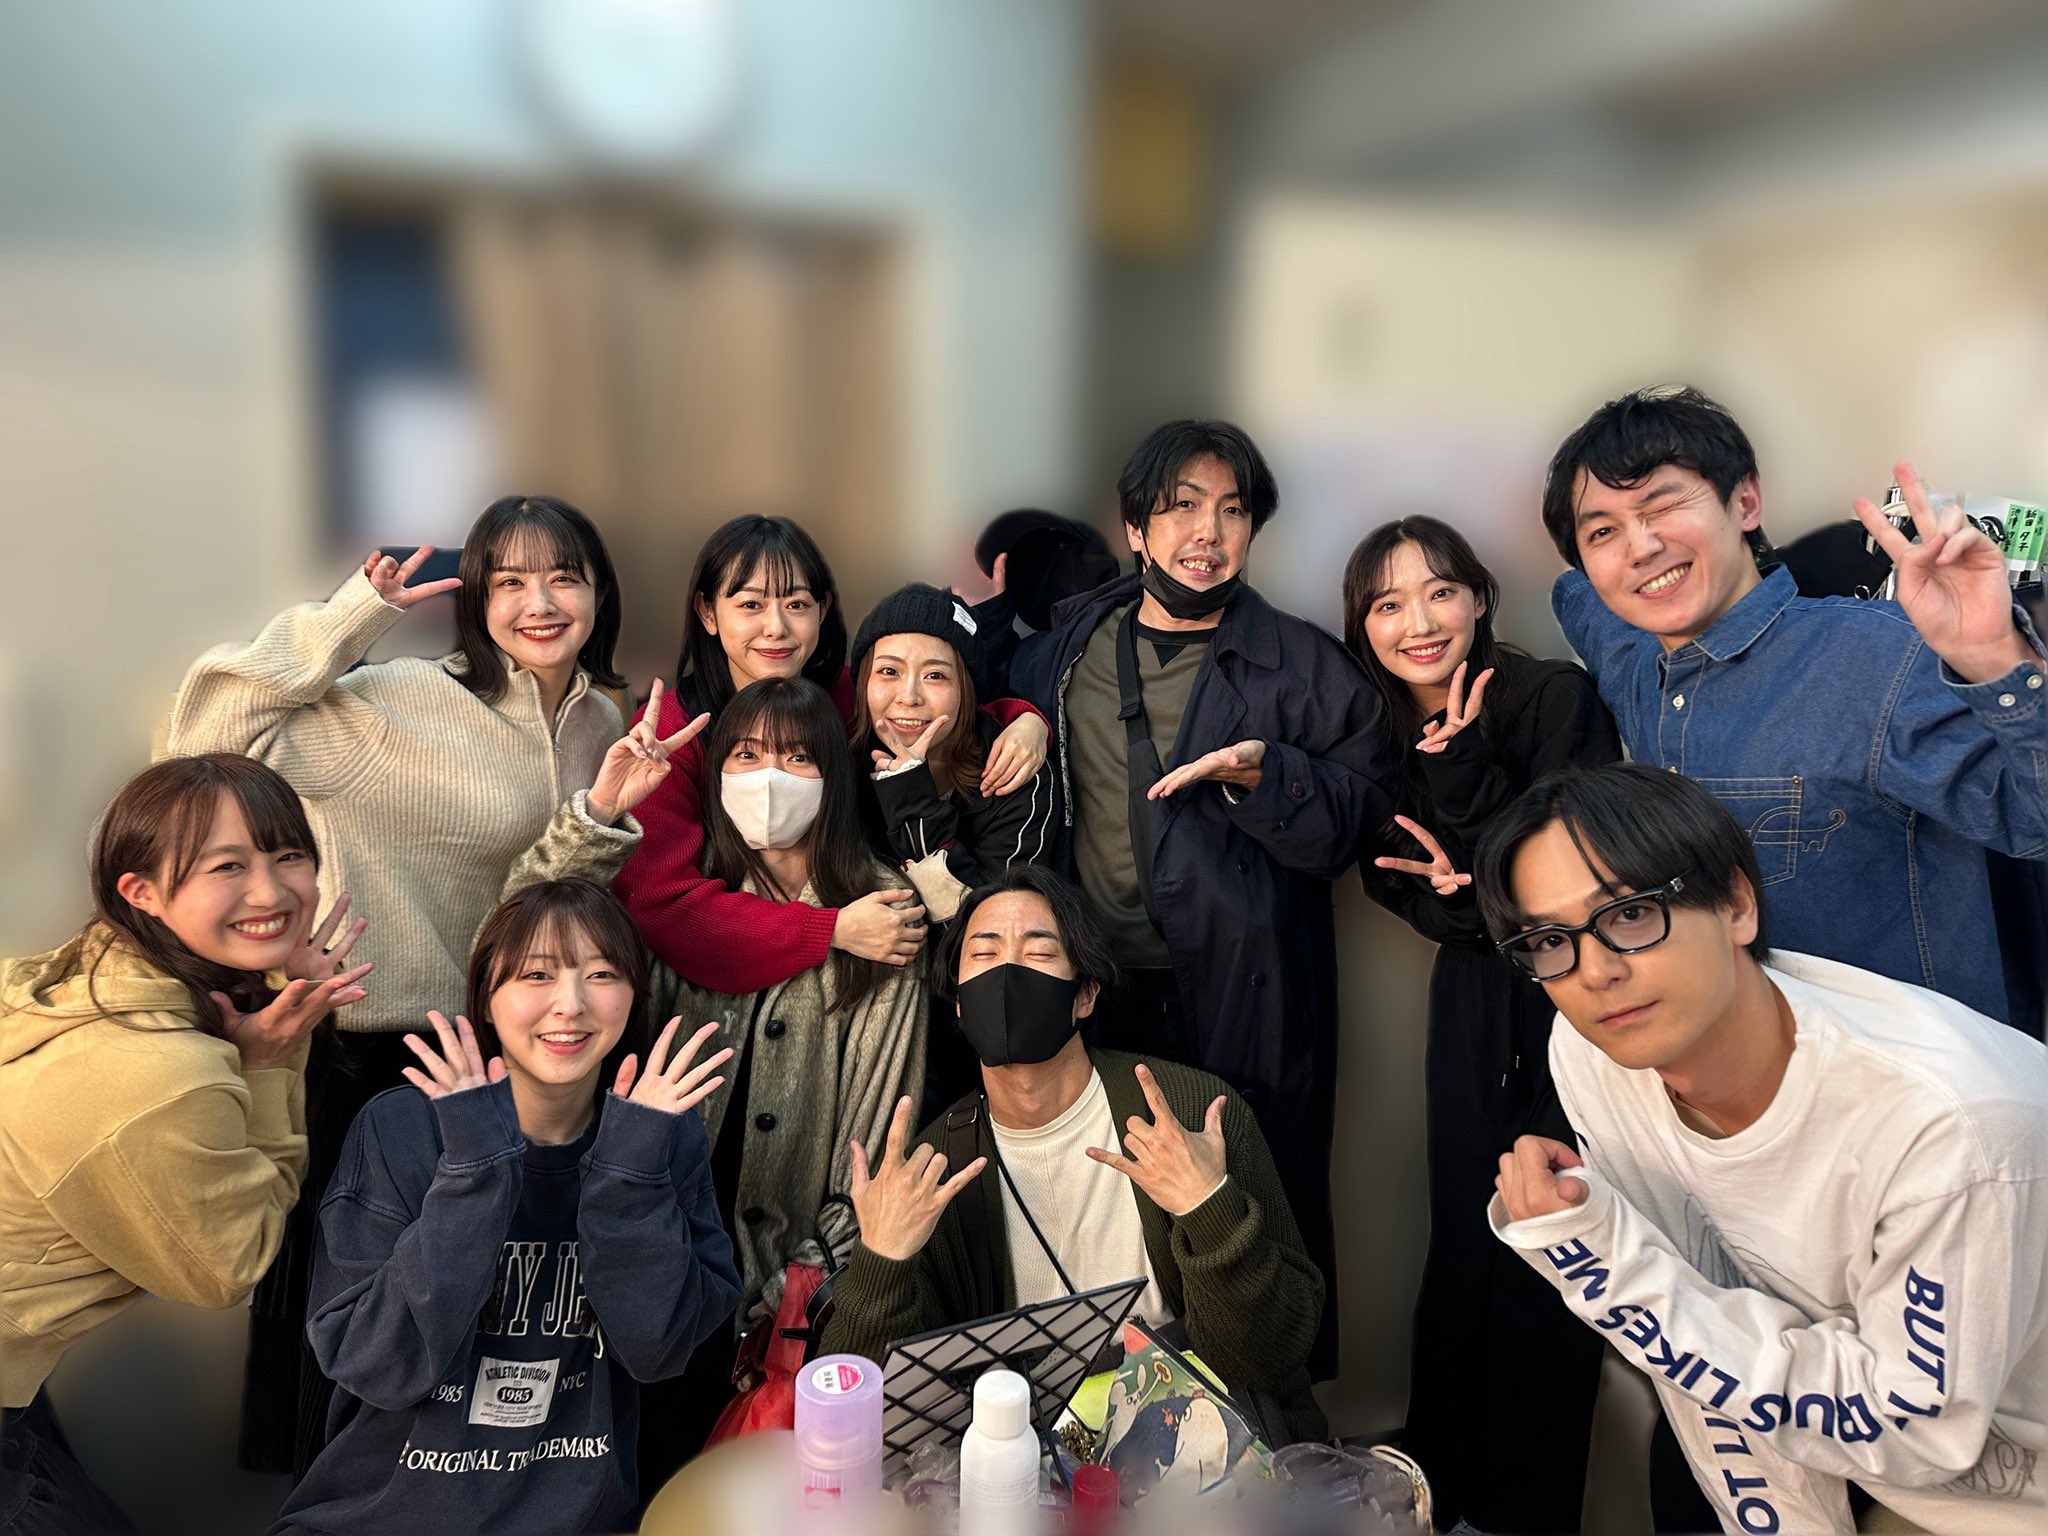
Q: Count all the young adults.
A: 11